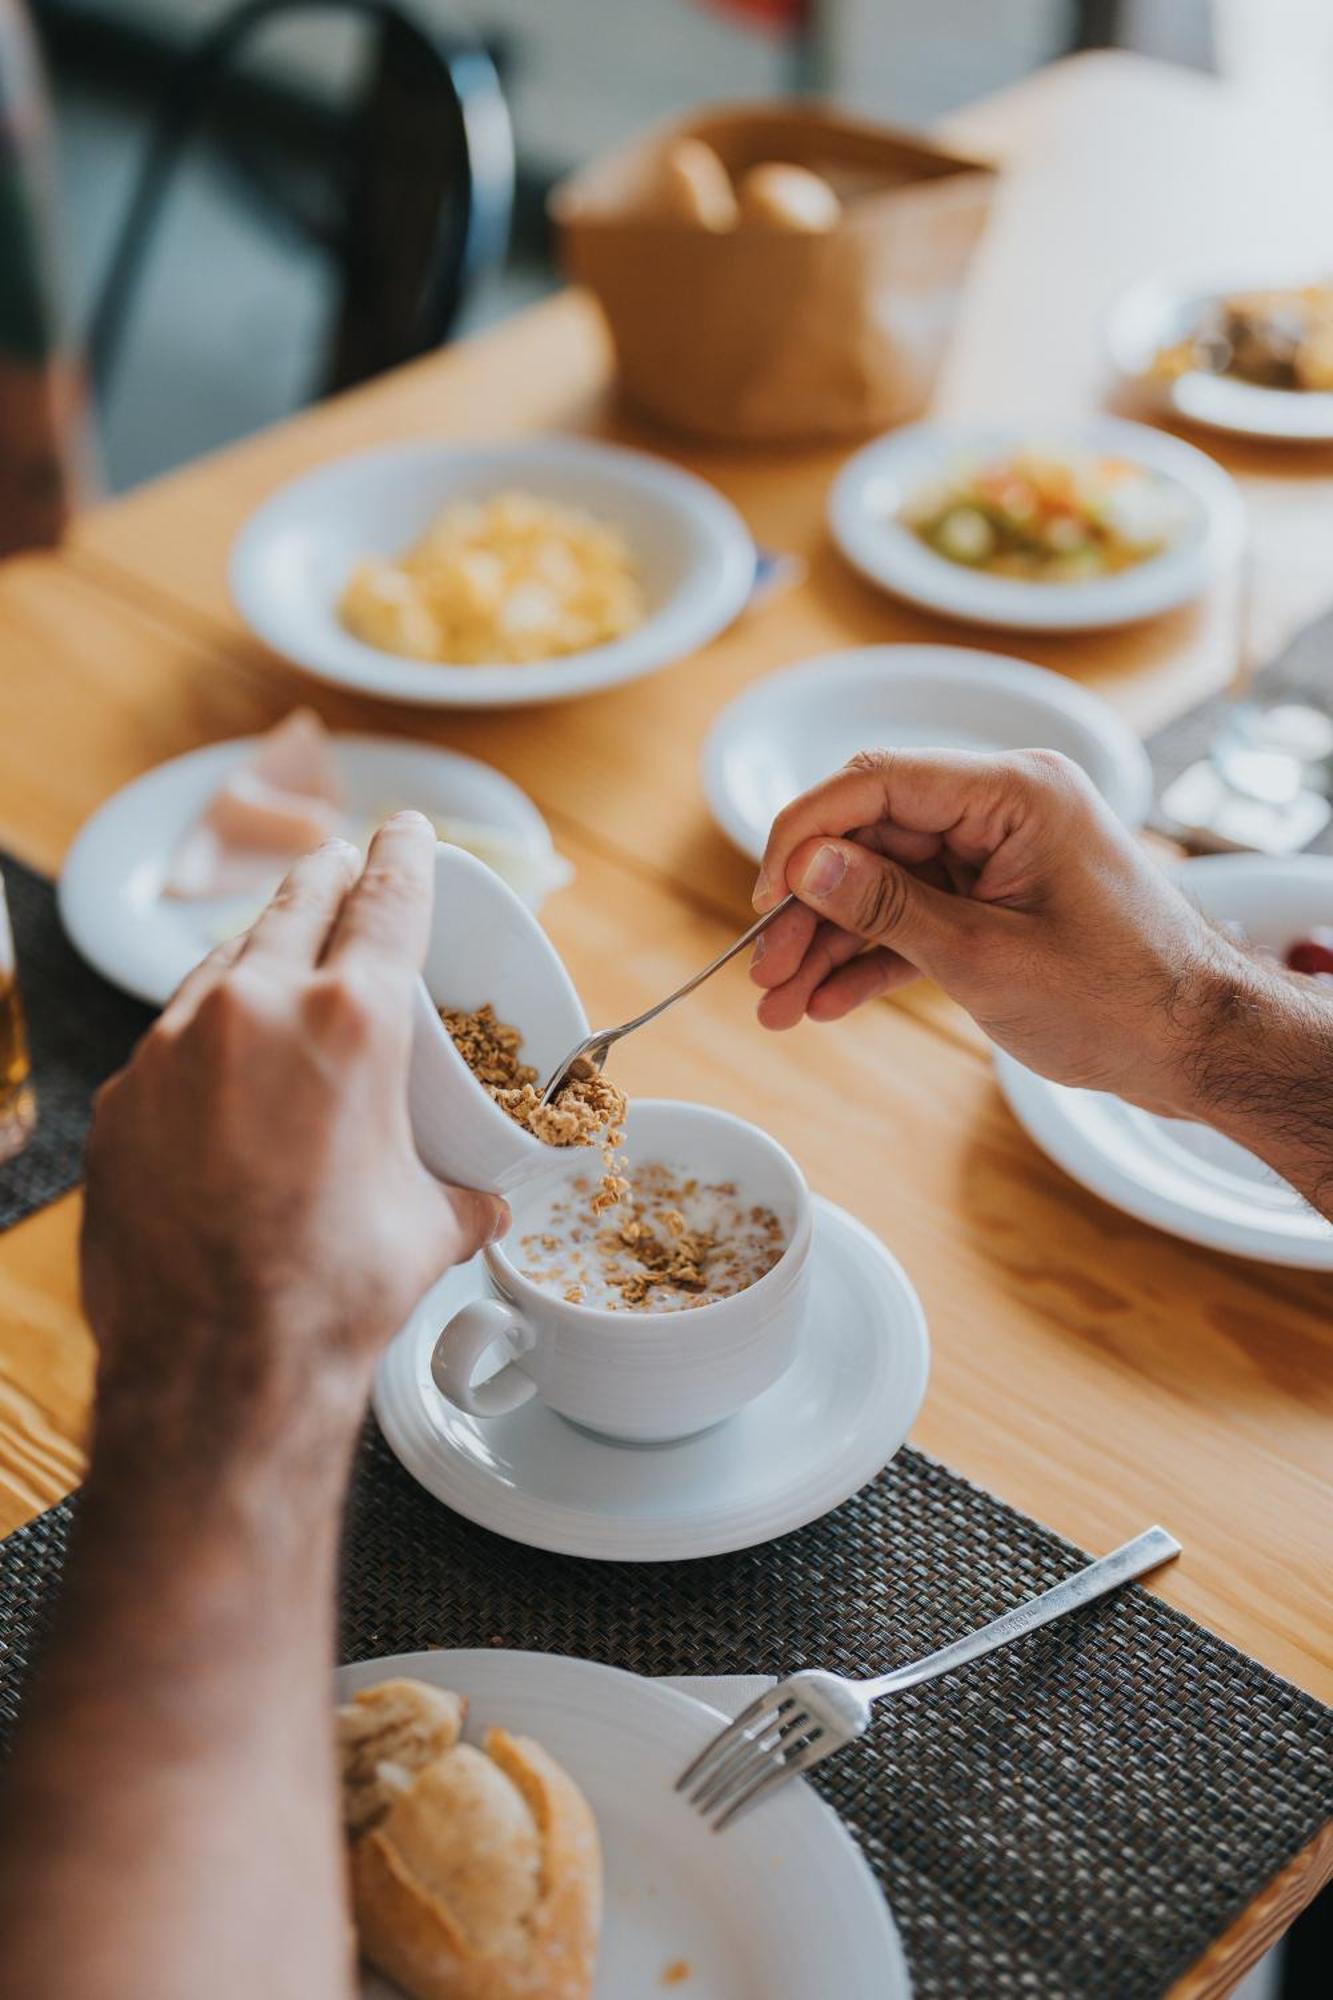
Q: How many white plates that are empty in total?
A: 1